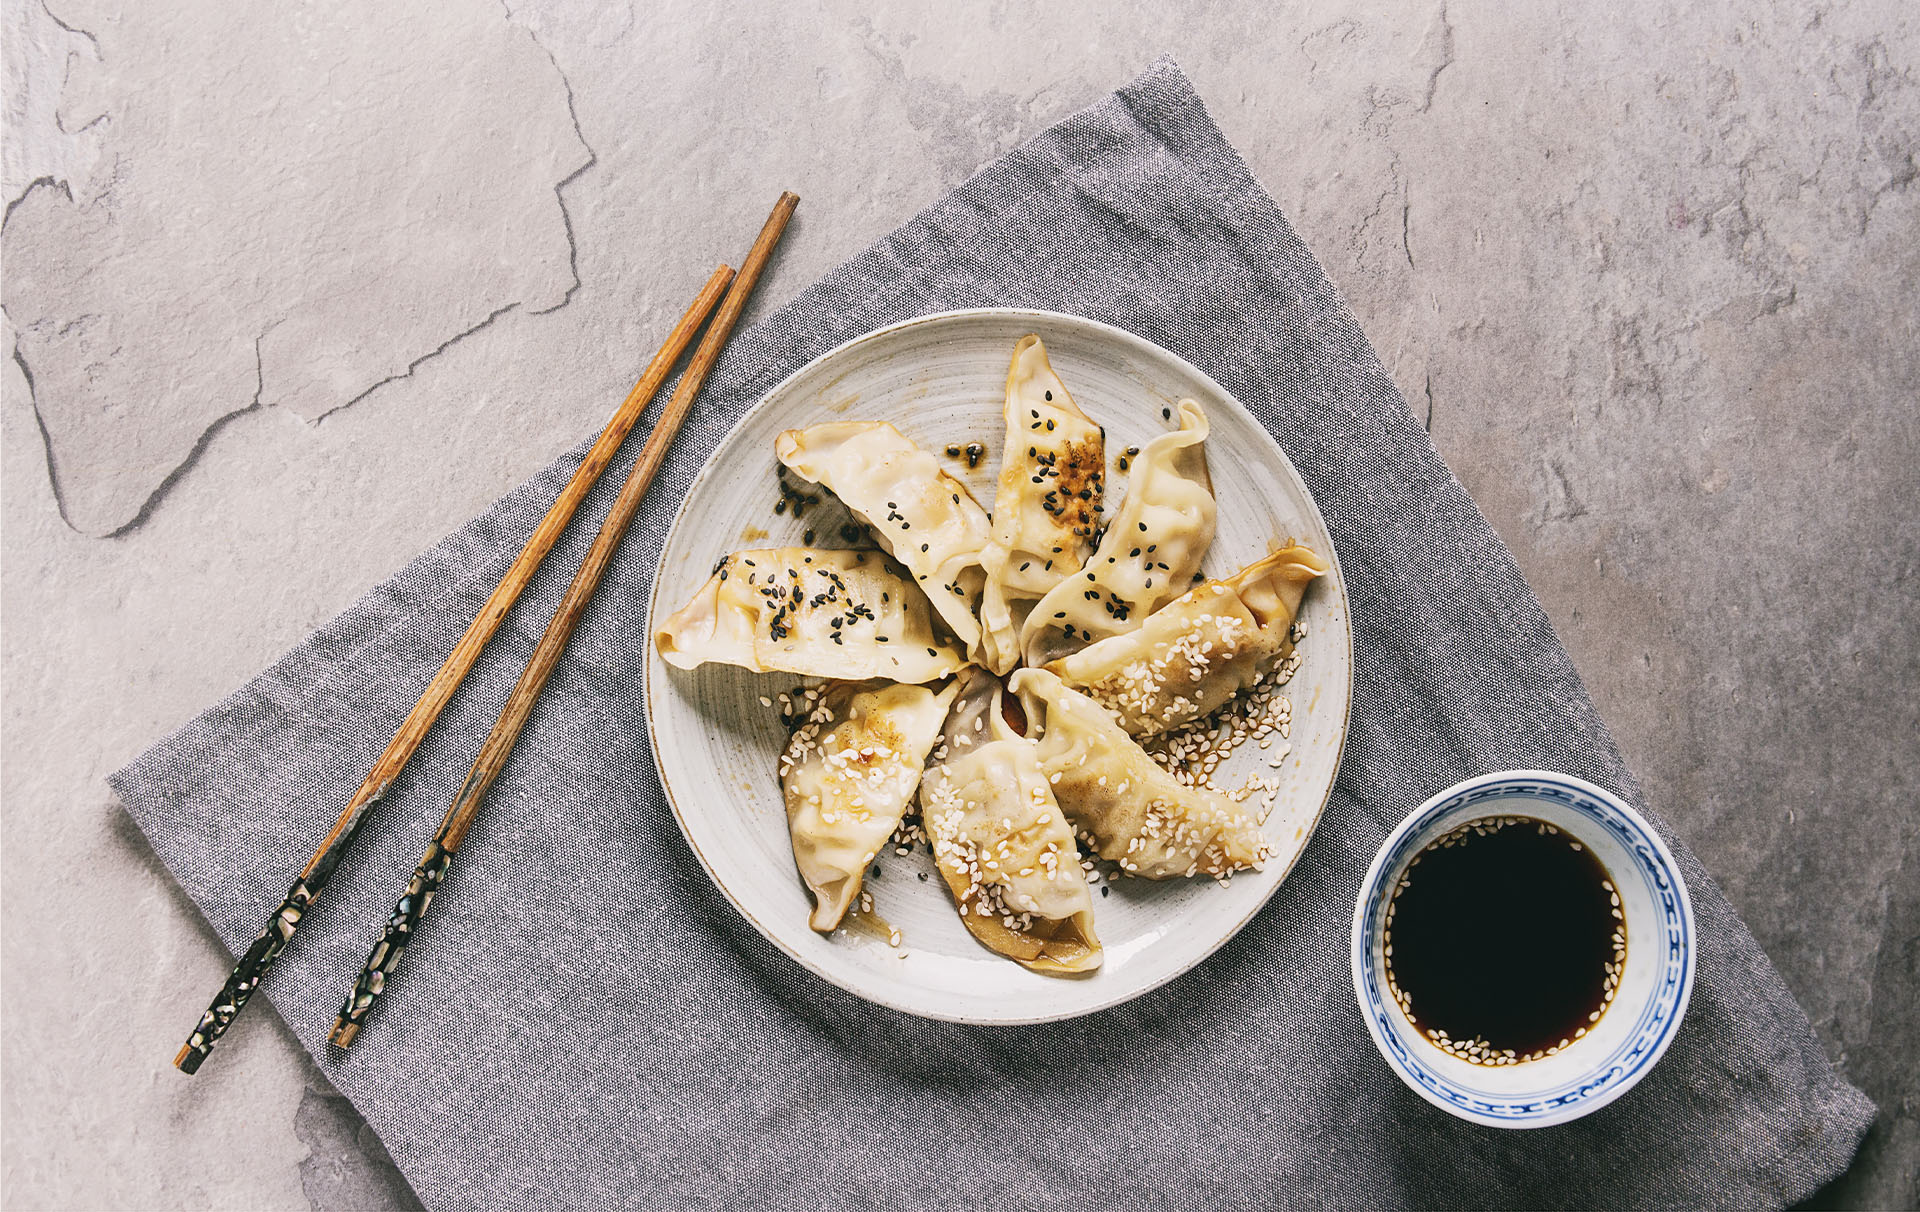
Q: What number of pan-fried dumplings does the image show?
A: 8